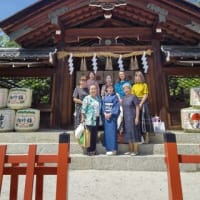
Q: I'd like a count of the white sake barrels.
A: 6